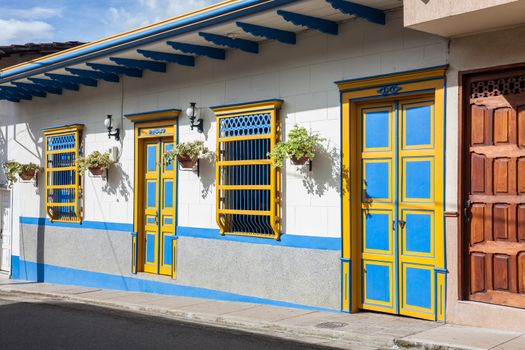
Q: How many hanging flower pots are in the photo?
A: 4